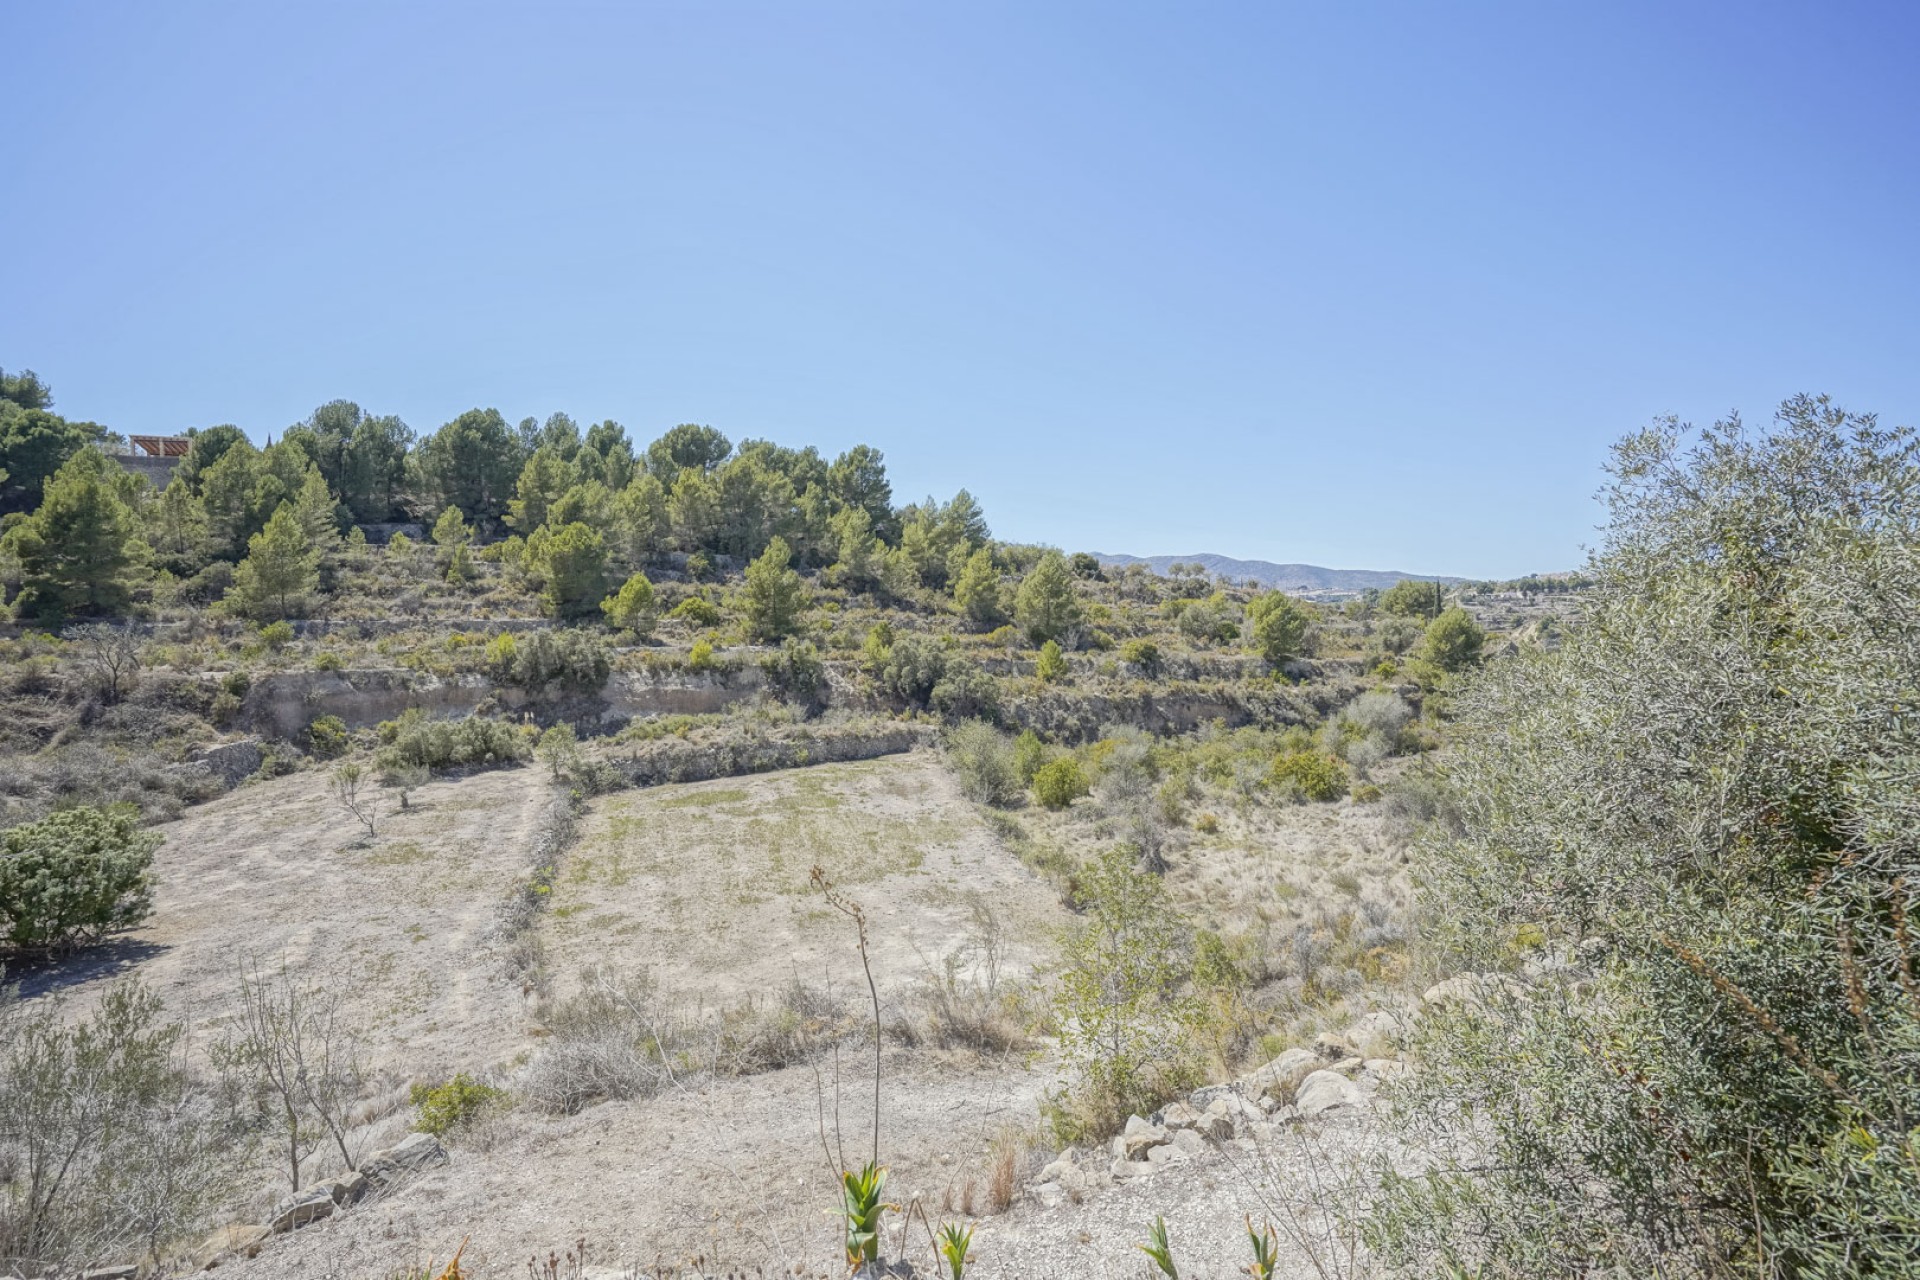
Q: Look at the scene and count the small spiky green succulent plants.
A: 4